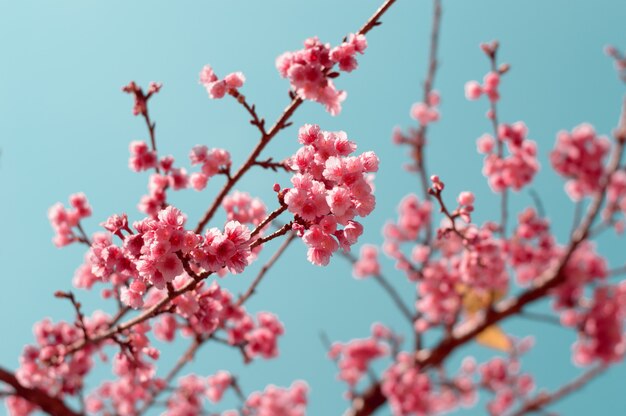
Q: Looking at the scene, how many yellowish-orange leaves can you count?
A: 2